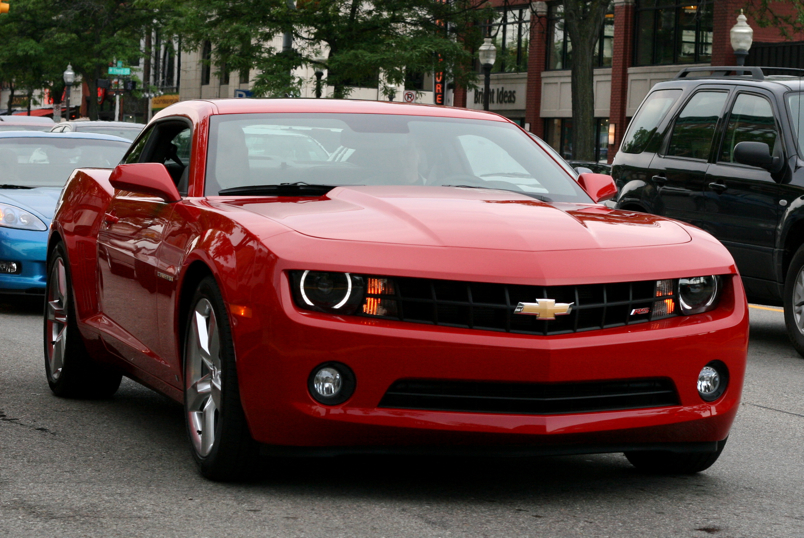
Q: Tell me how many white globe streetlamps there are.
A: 3